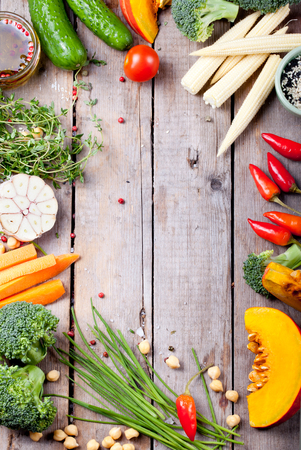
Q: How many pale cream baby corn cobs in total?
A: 5